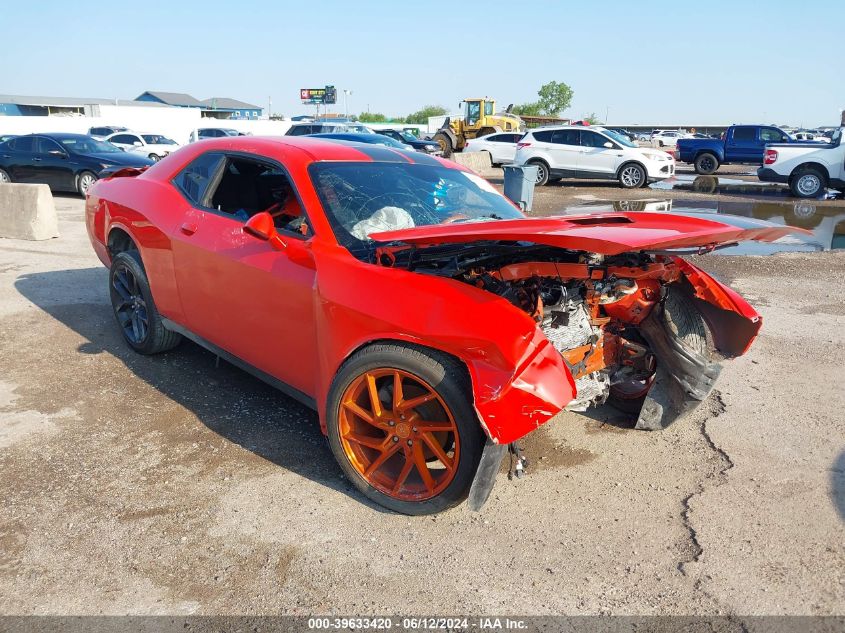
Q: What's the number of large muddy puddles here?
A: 2